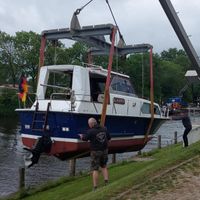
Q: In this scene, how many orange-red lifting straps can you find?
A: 4